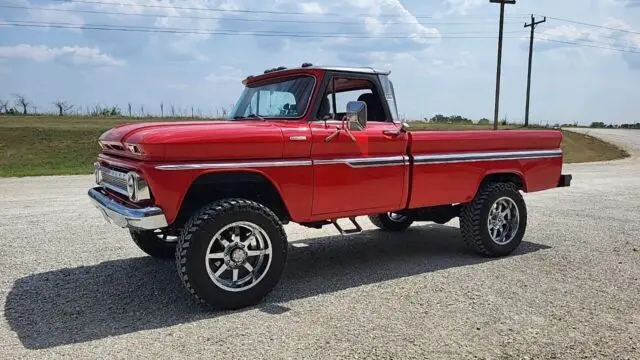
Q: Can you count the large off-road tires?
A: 4